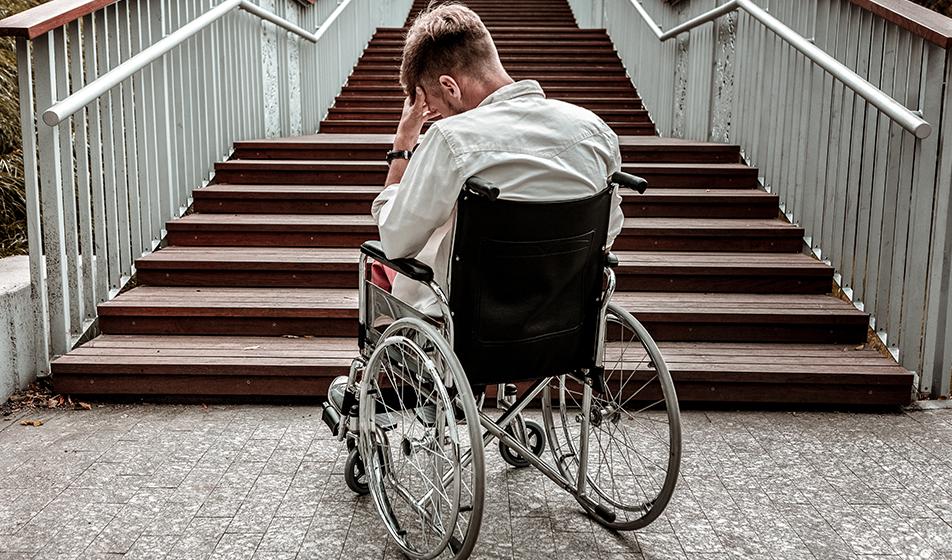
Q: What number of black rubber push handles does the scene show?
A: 2